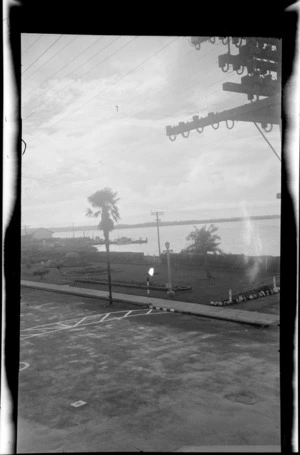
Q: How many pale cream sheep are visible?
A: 0